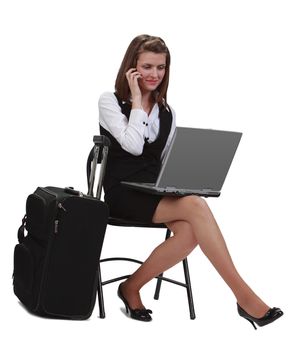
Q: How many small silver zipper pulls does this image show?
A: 2